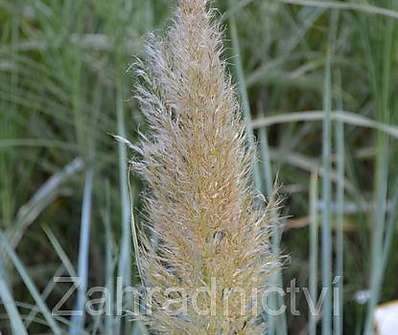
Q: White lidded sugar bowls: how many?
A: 0